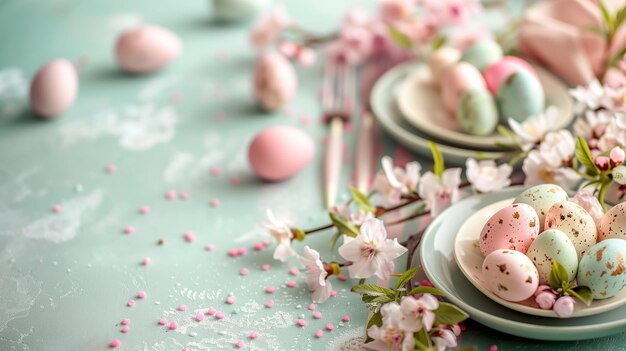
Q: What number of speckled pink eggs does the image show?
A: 2